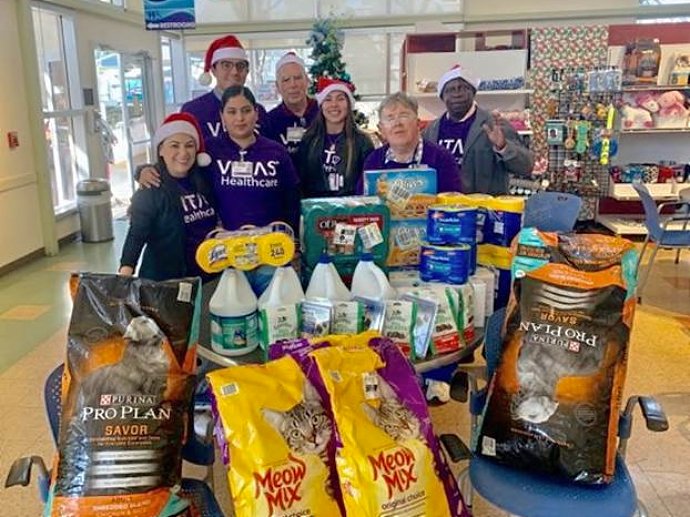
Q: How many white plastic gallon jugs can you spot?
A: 4